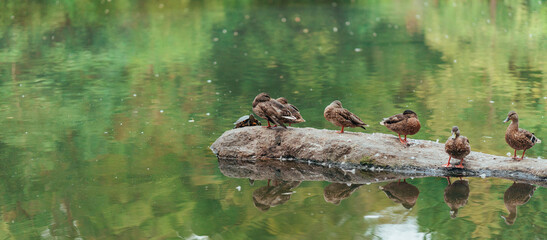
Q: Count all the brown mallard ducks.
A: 6